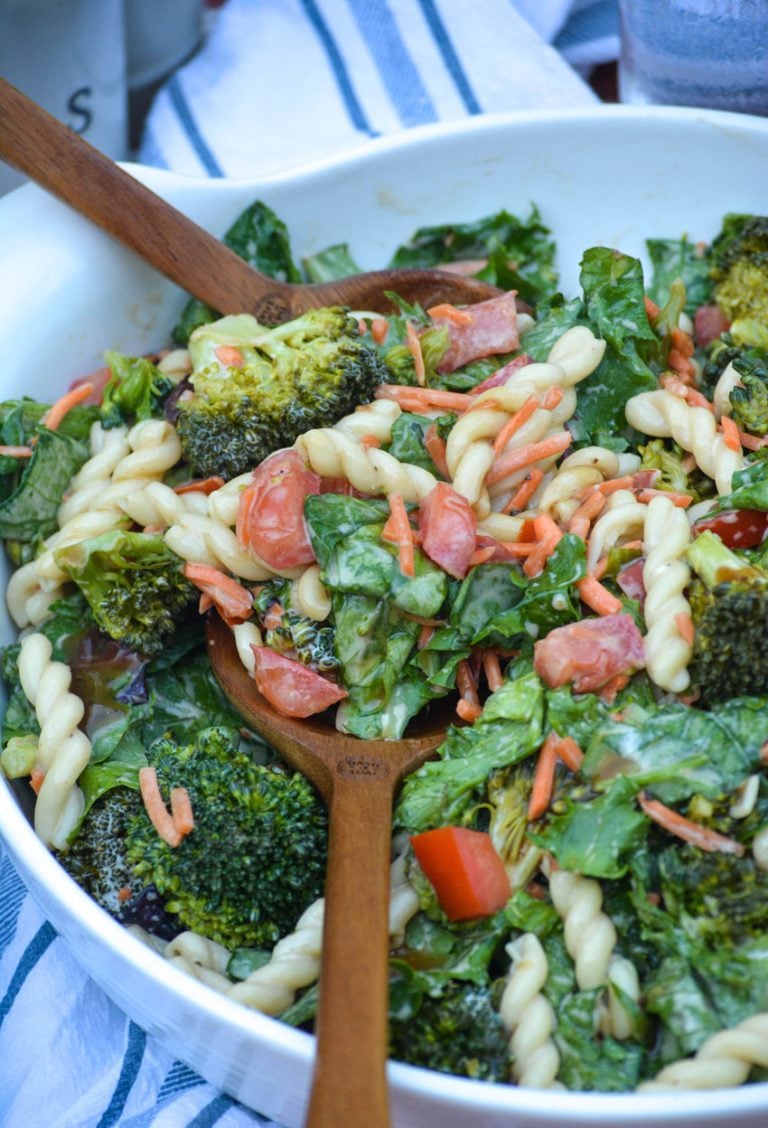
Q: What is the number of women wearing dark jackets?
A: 0